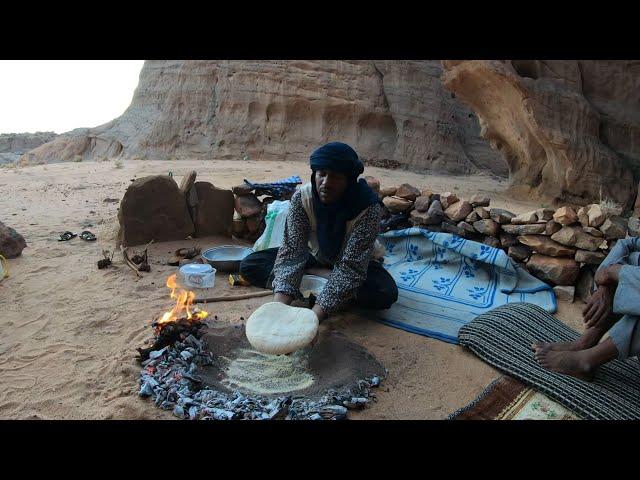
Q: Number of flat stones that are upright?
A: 2